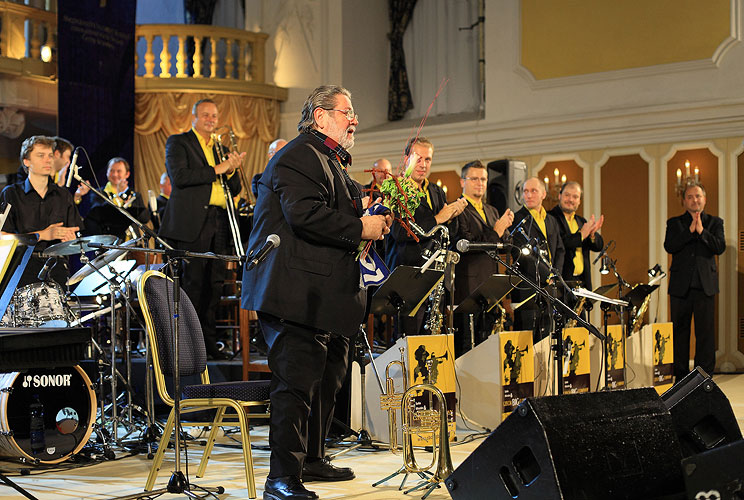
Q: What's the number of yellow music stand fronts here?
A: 5